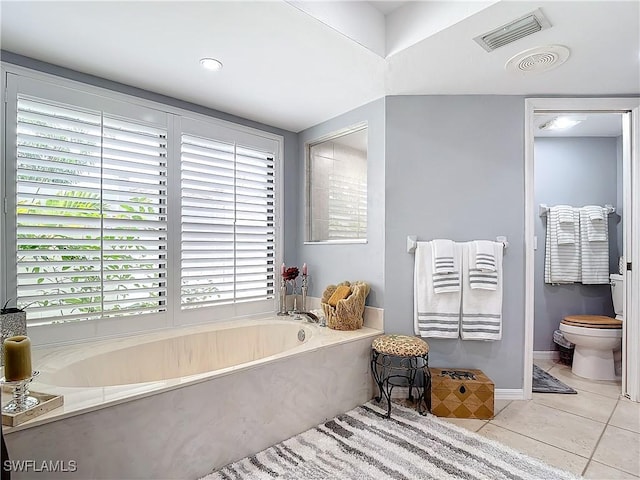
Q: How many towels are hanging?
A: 12